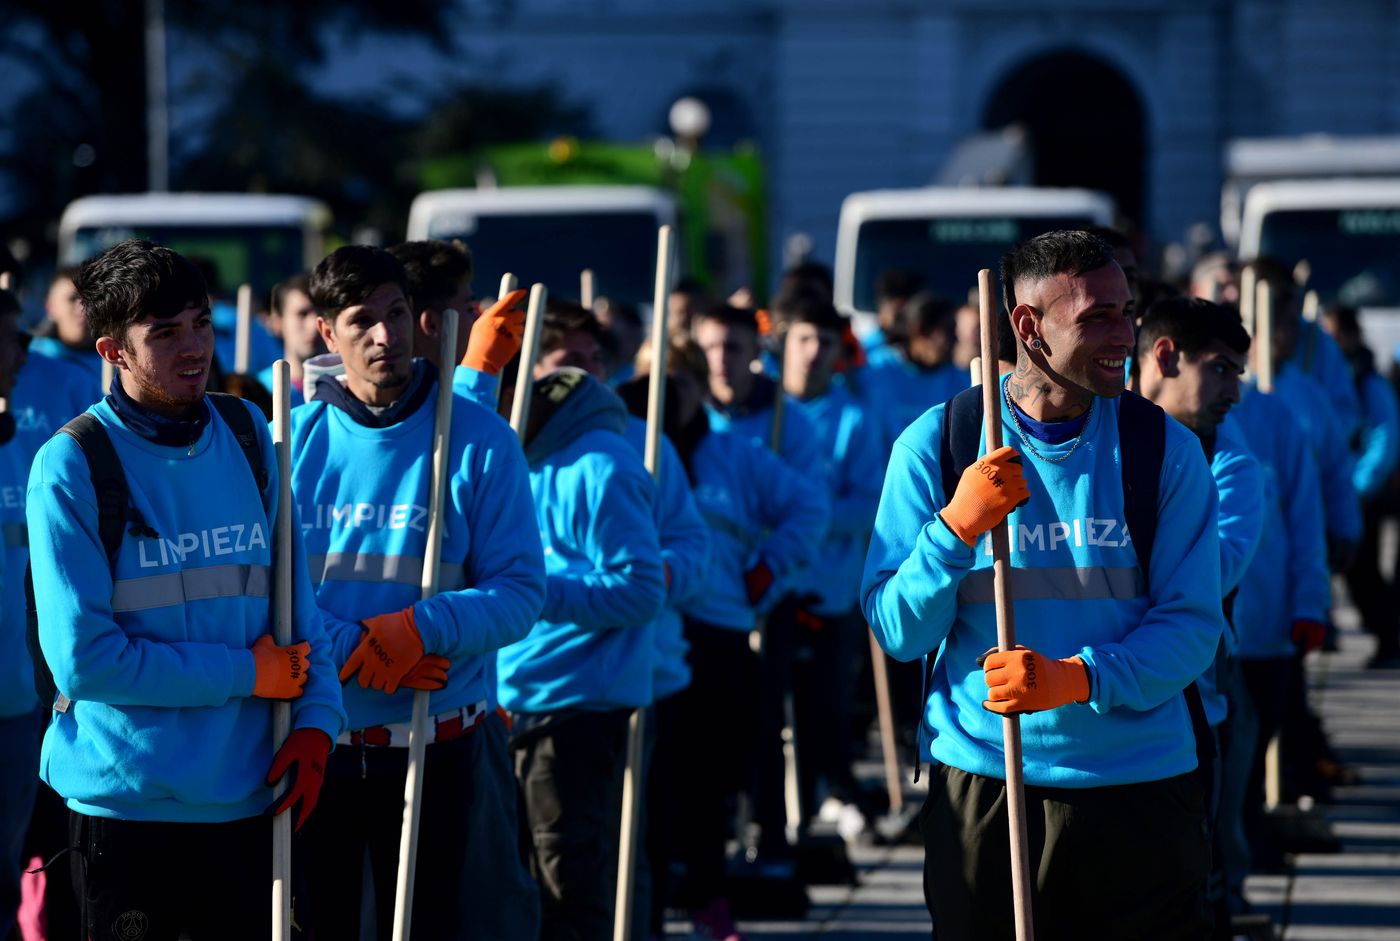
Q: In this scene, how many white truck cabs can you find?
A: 4